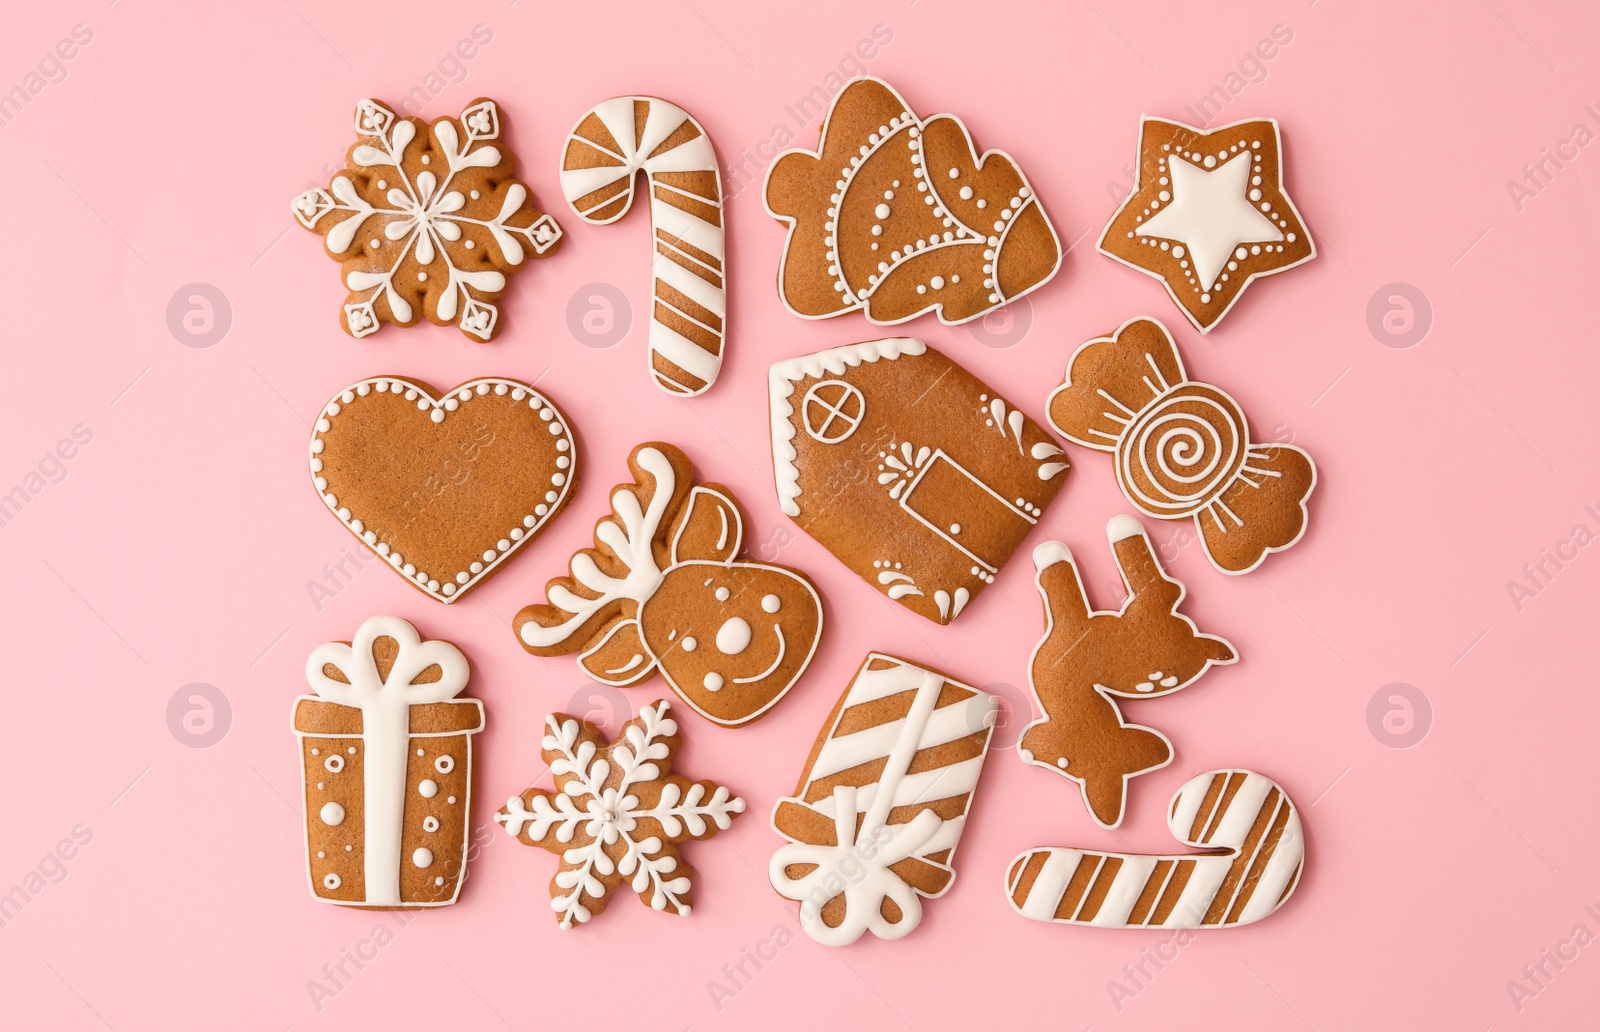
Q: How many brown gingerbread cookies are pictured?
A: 13